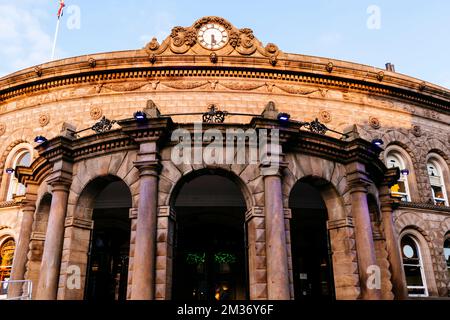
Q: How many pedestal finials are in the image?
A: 4